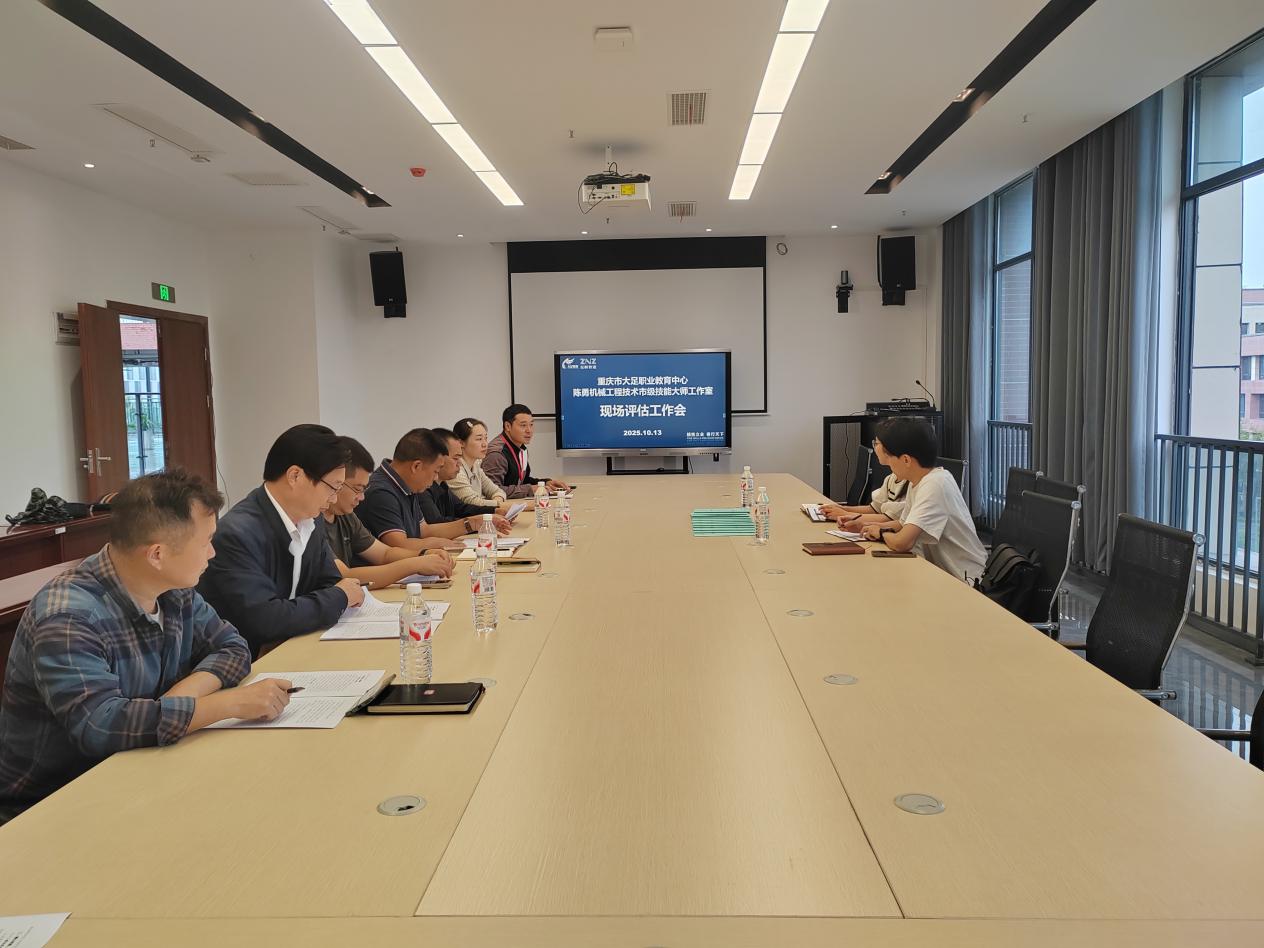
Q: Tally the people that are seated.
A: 9